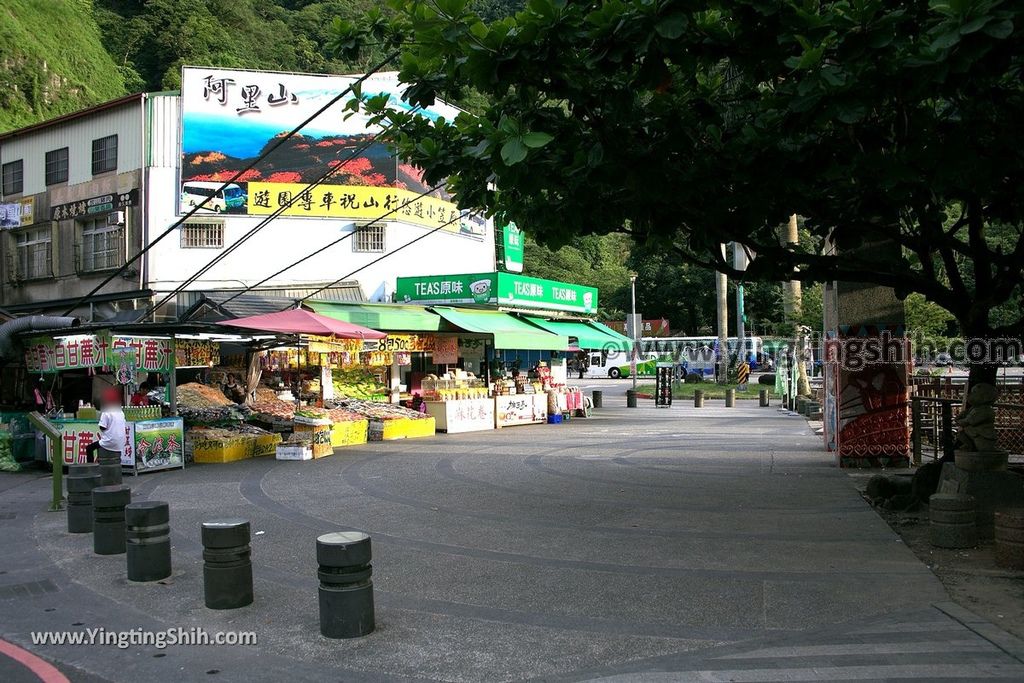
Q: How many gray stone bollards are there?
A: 12